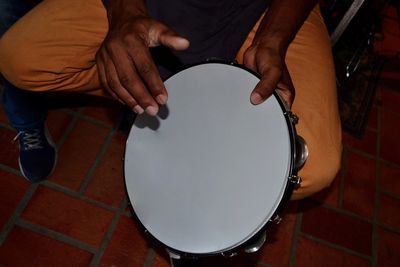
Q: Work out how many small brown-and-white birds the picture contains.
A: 0